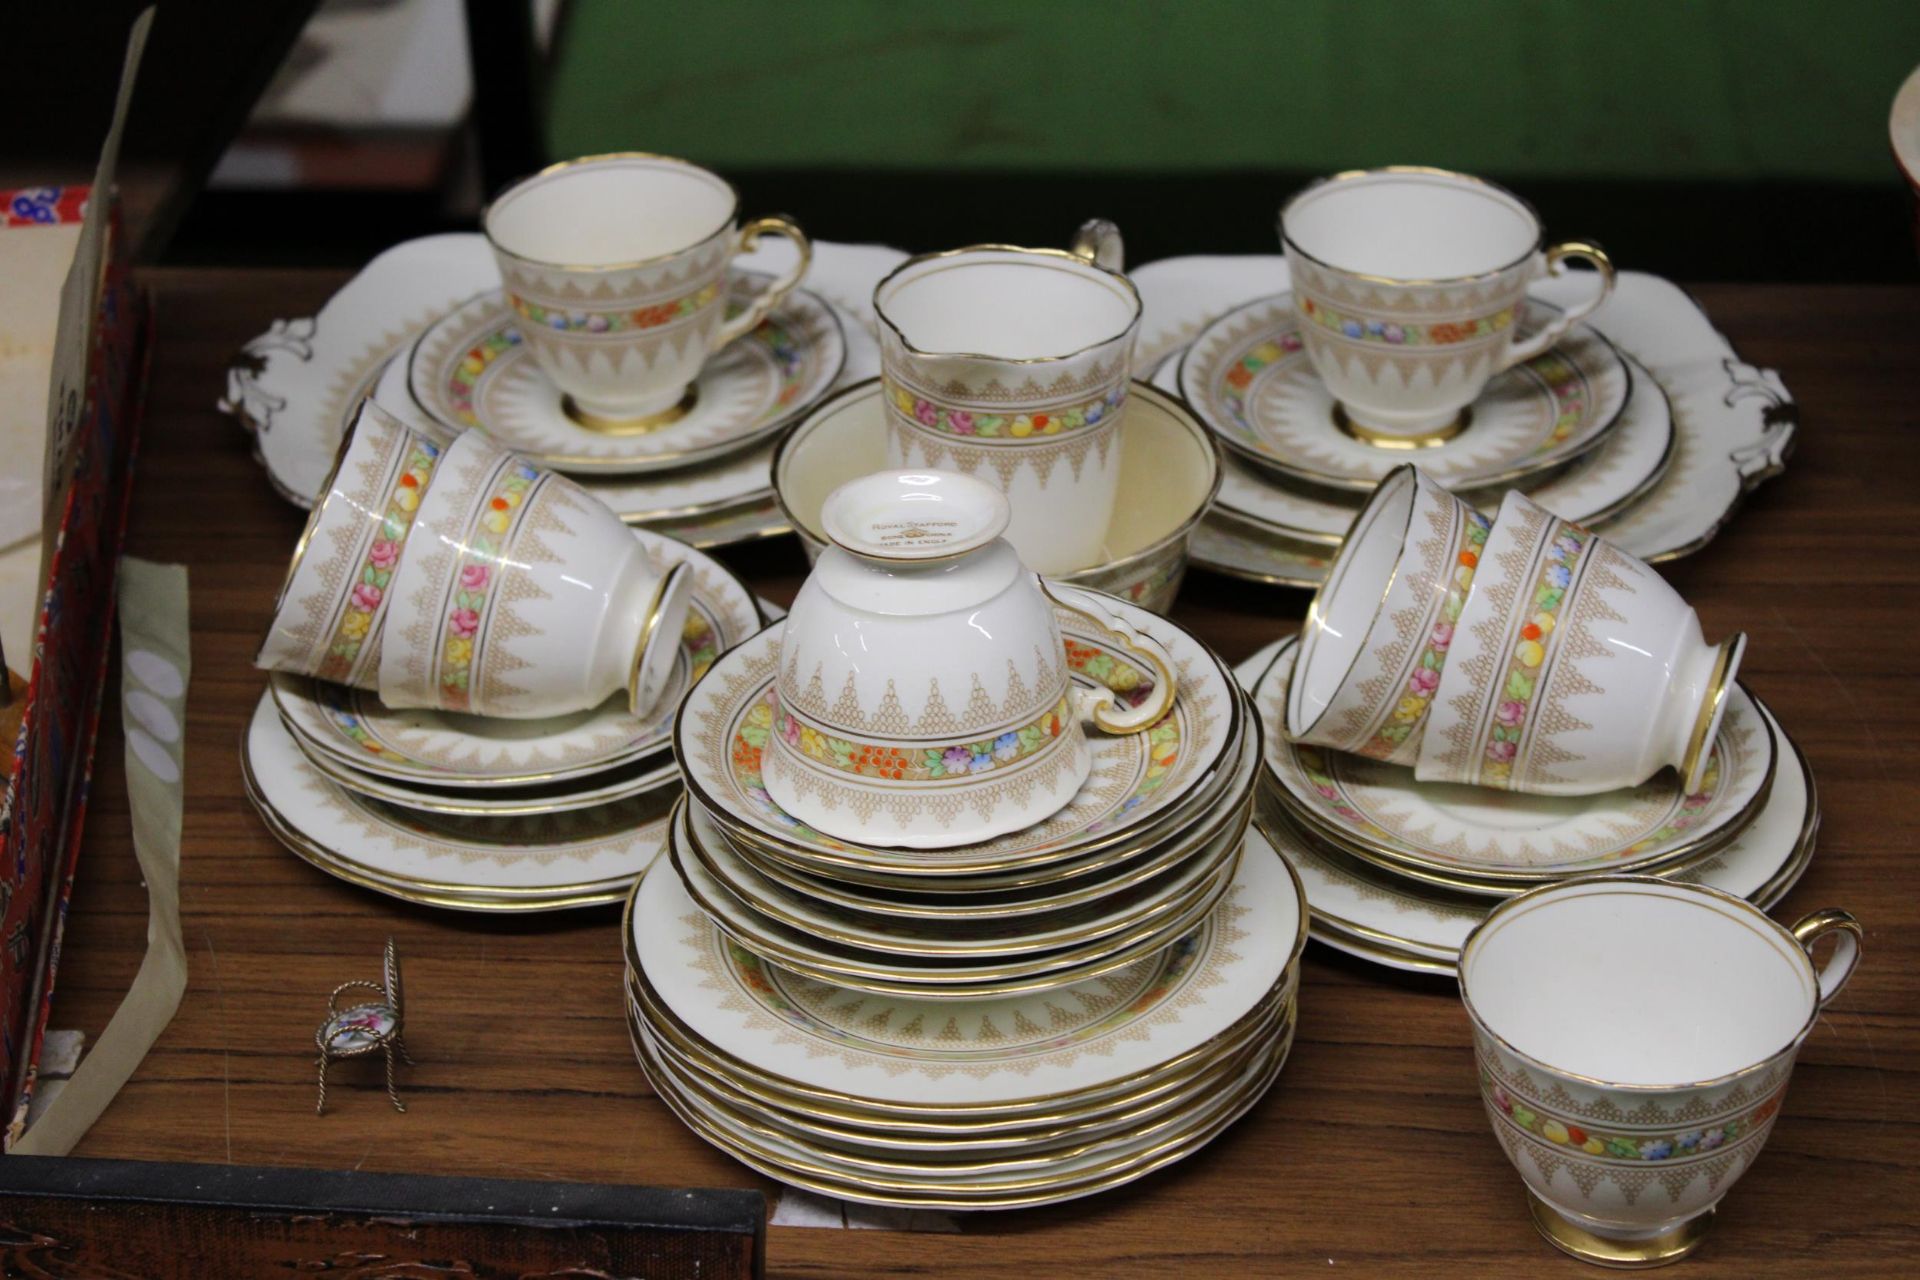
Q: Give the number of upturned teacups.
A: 1